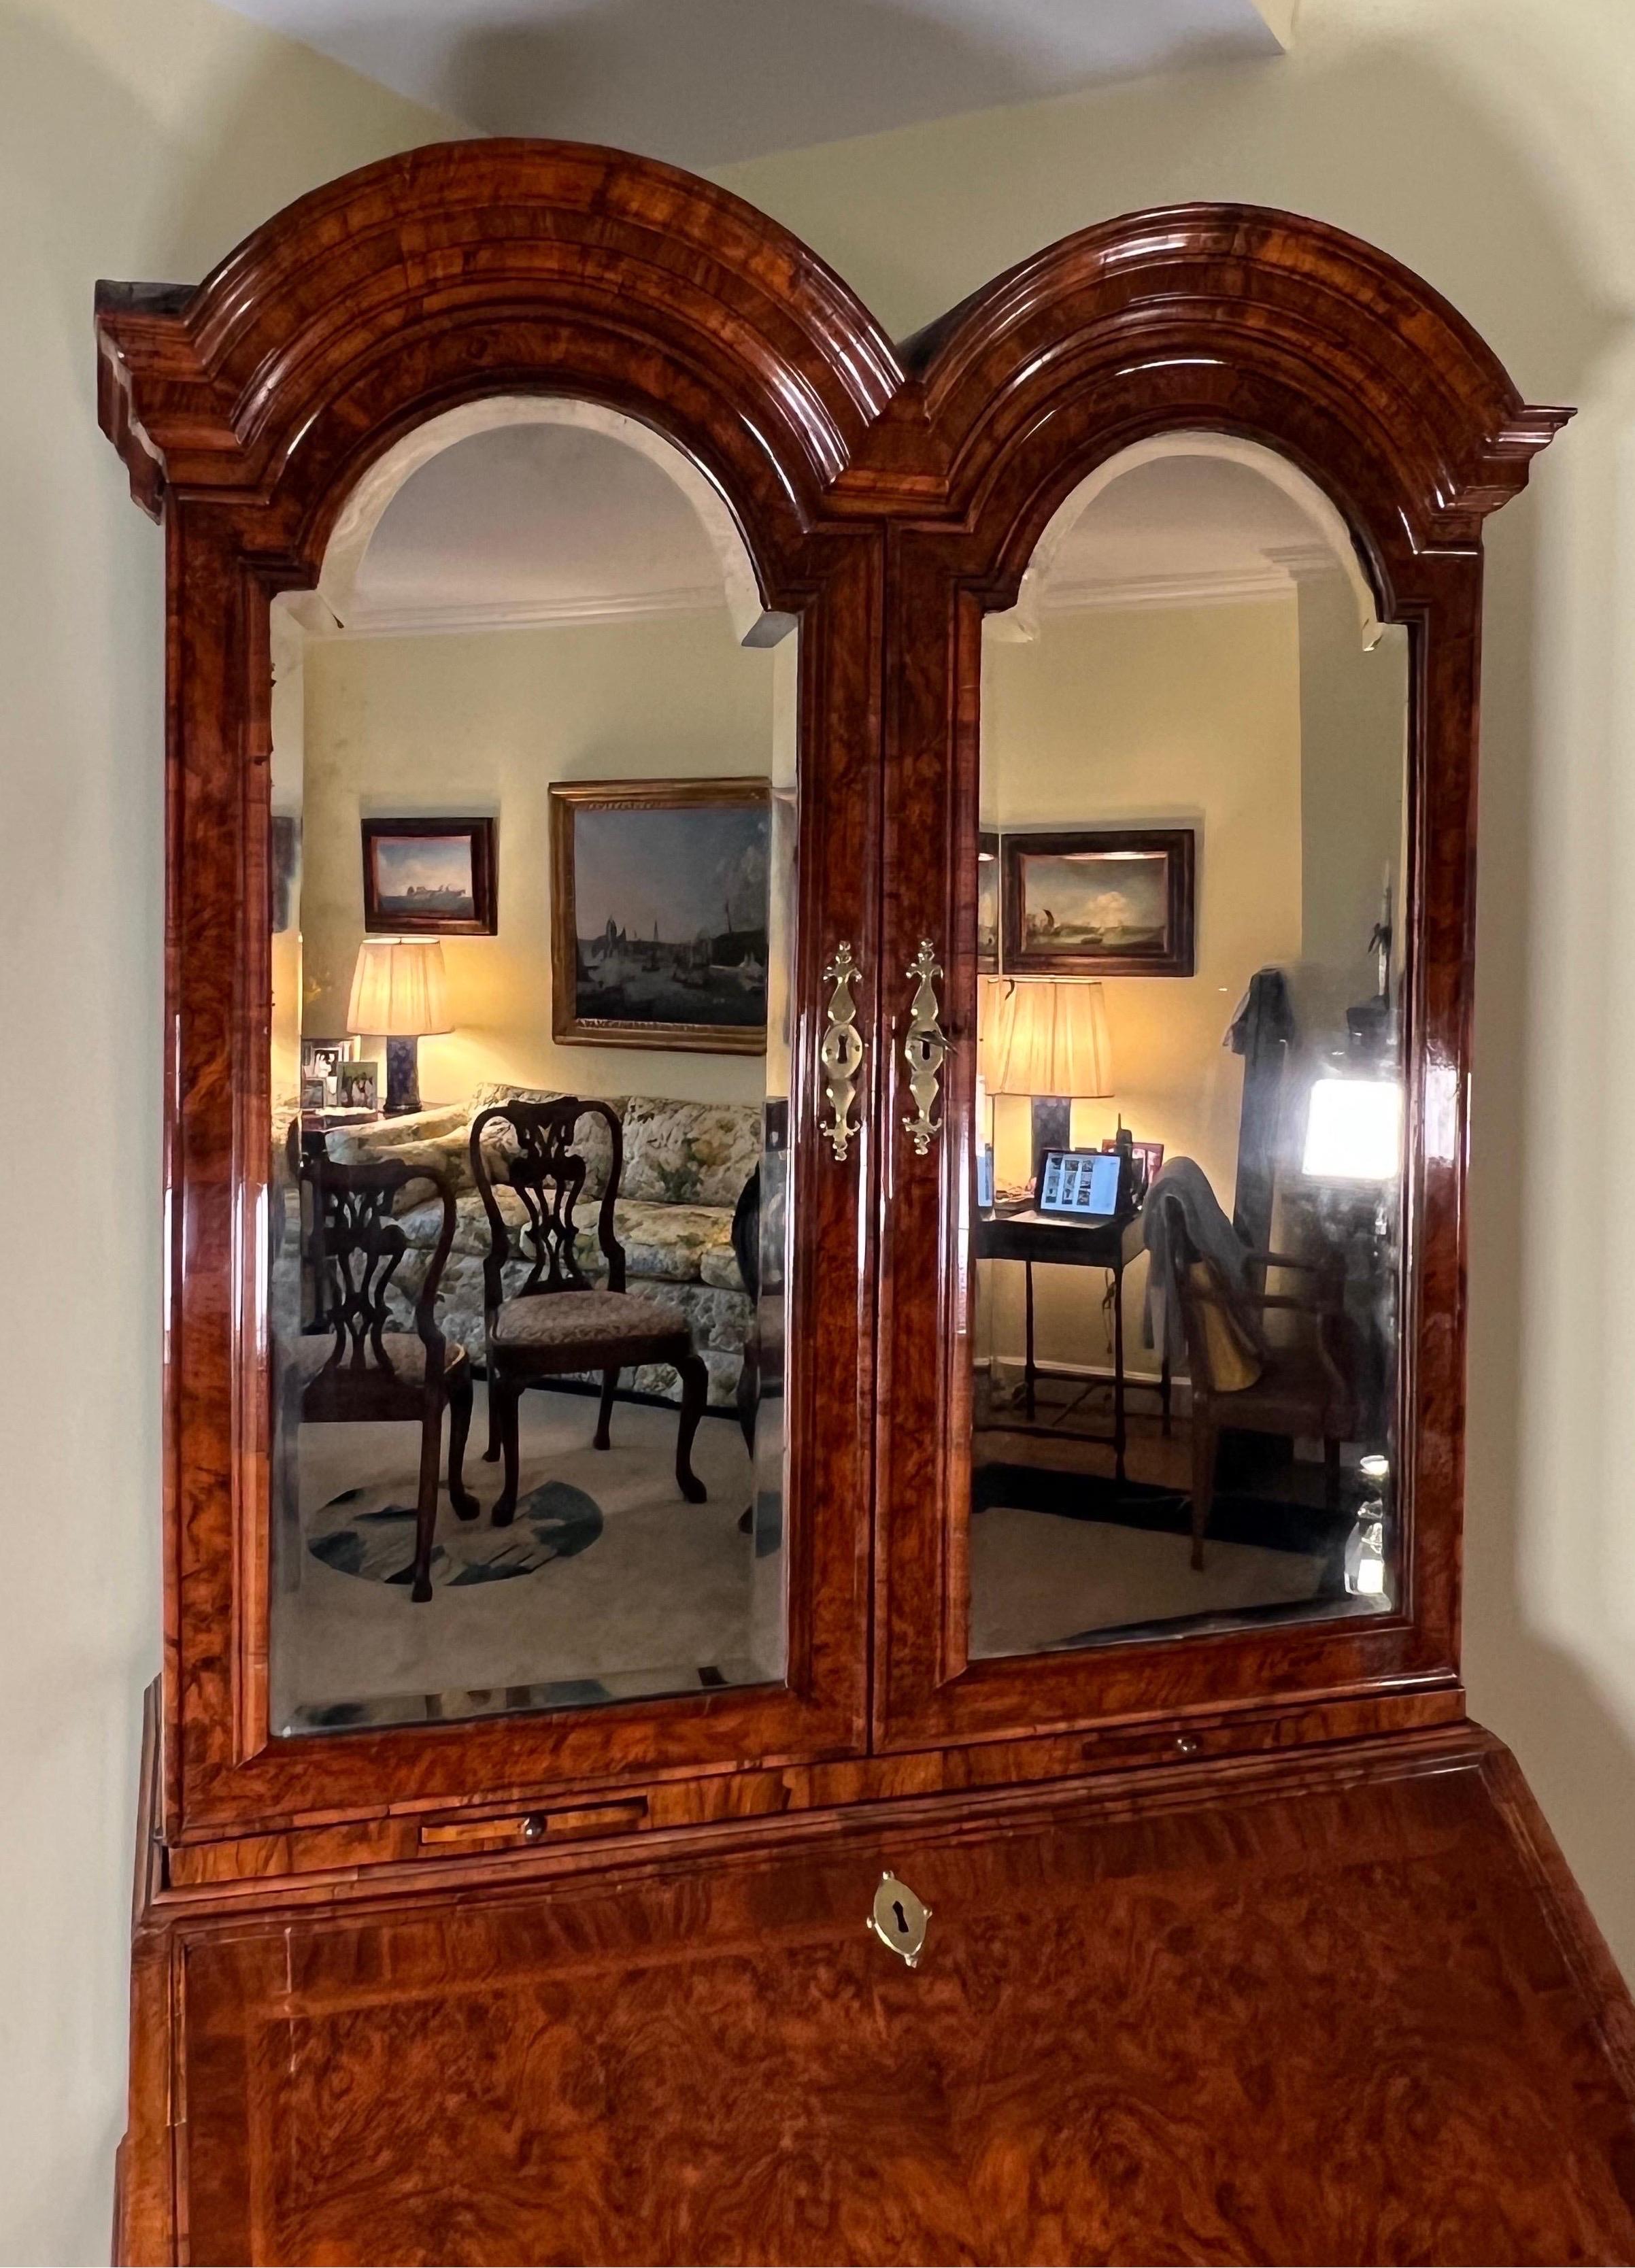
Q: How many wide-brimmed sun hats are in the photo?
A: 0